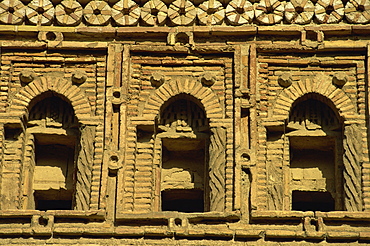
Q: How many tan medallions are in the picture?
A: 13